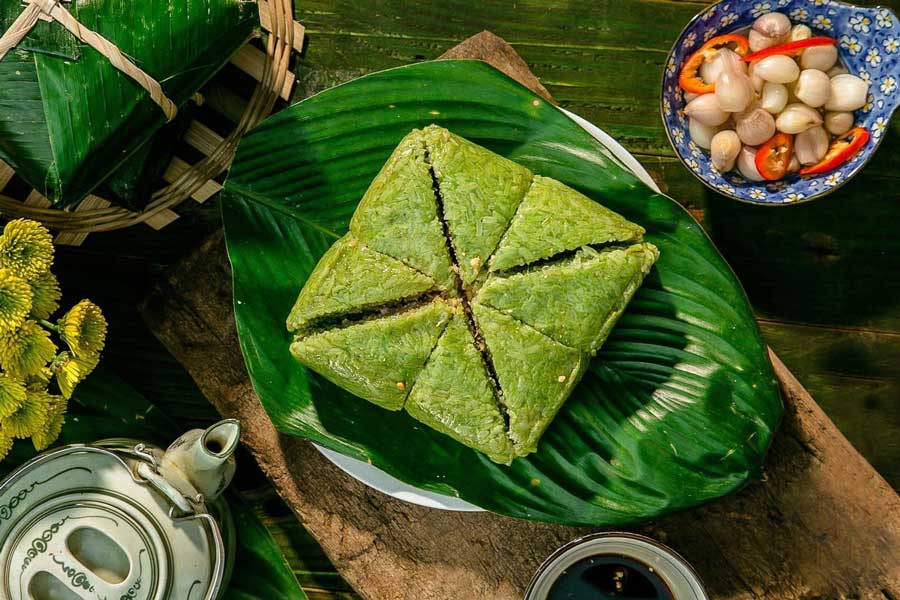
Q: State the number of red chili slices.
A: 4